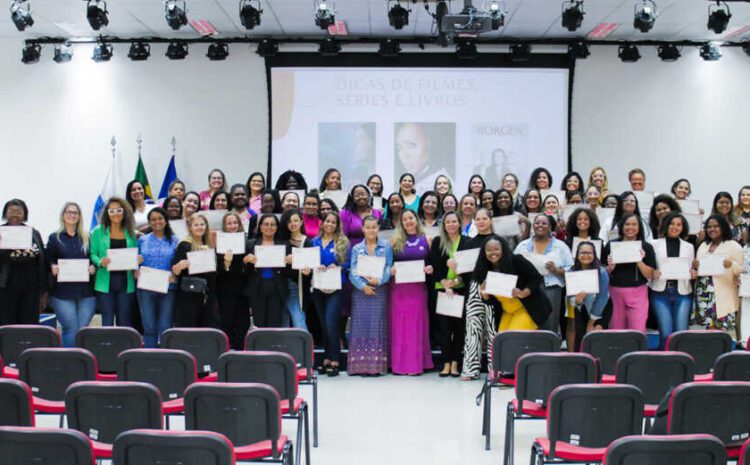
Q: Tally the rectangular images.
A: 3